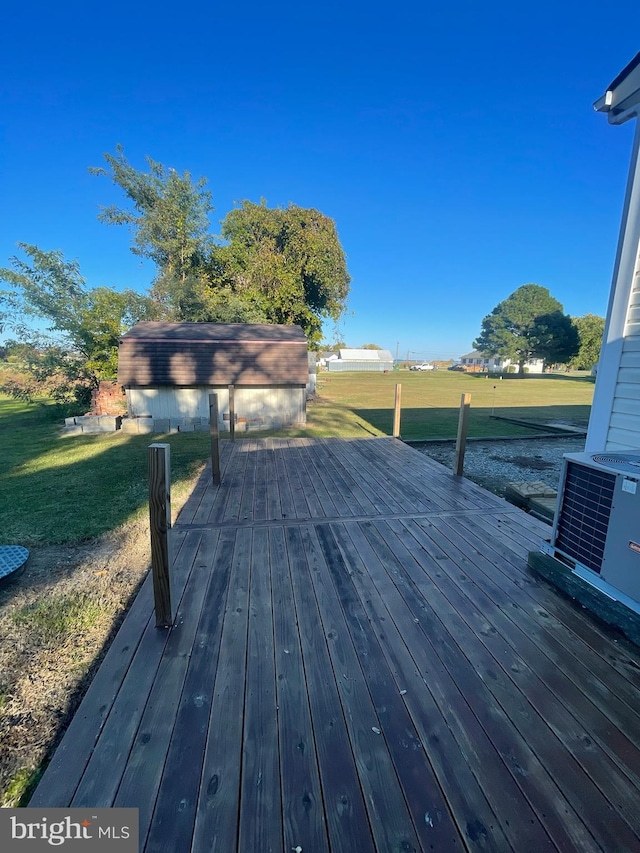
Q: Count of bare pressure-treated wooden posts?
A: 5